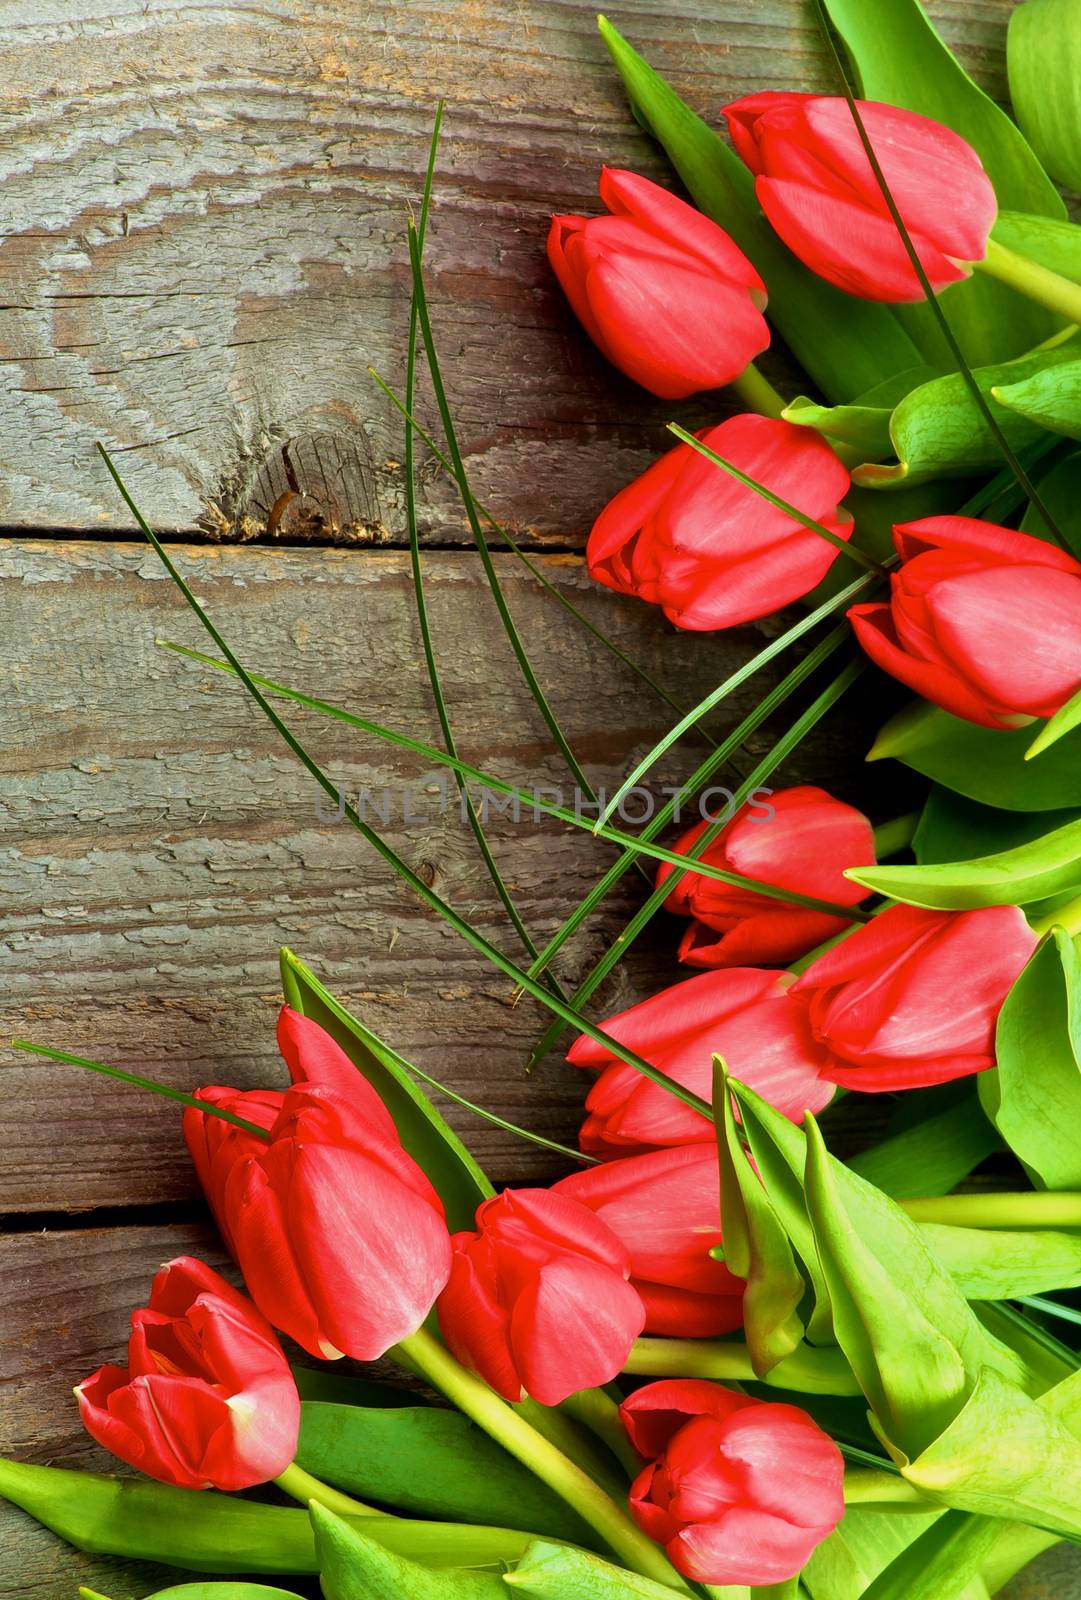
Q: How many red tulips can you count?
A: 13